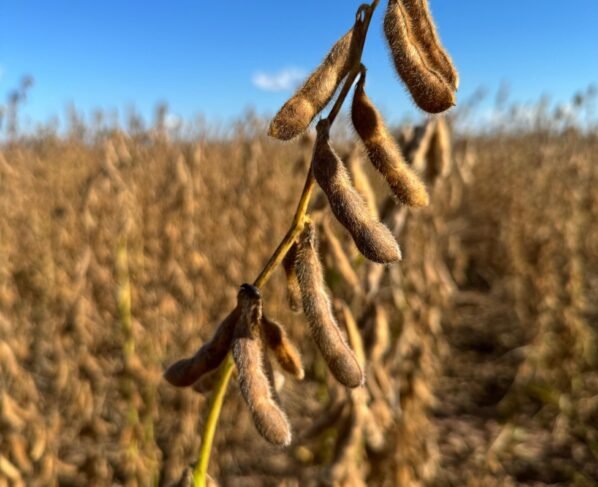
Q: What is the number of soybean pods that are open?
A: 0